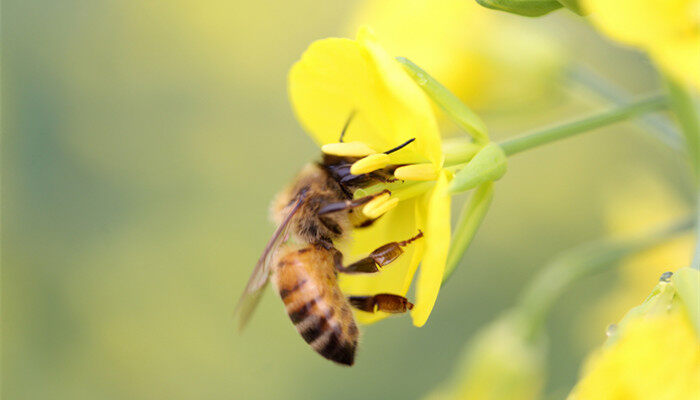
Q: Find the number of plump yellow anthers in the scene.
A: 4